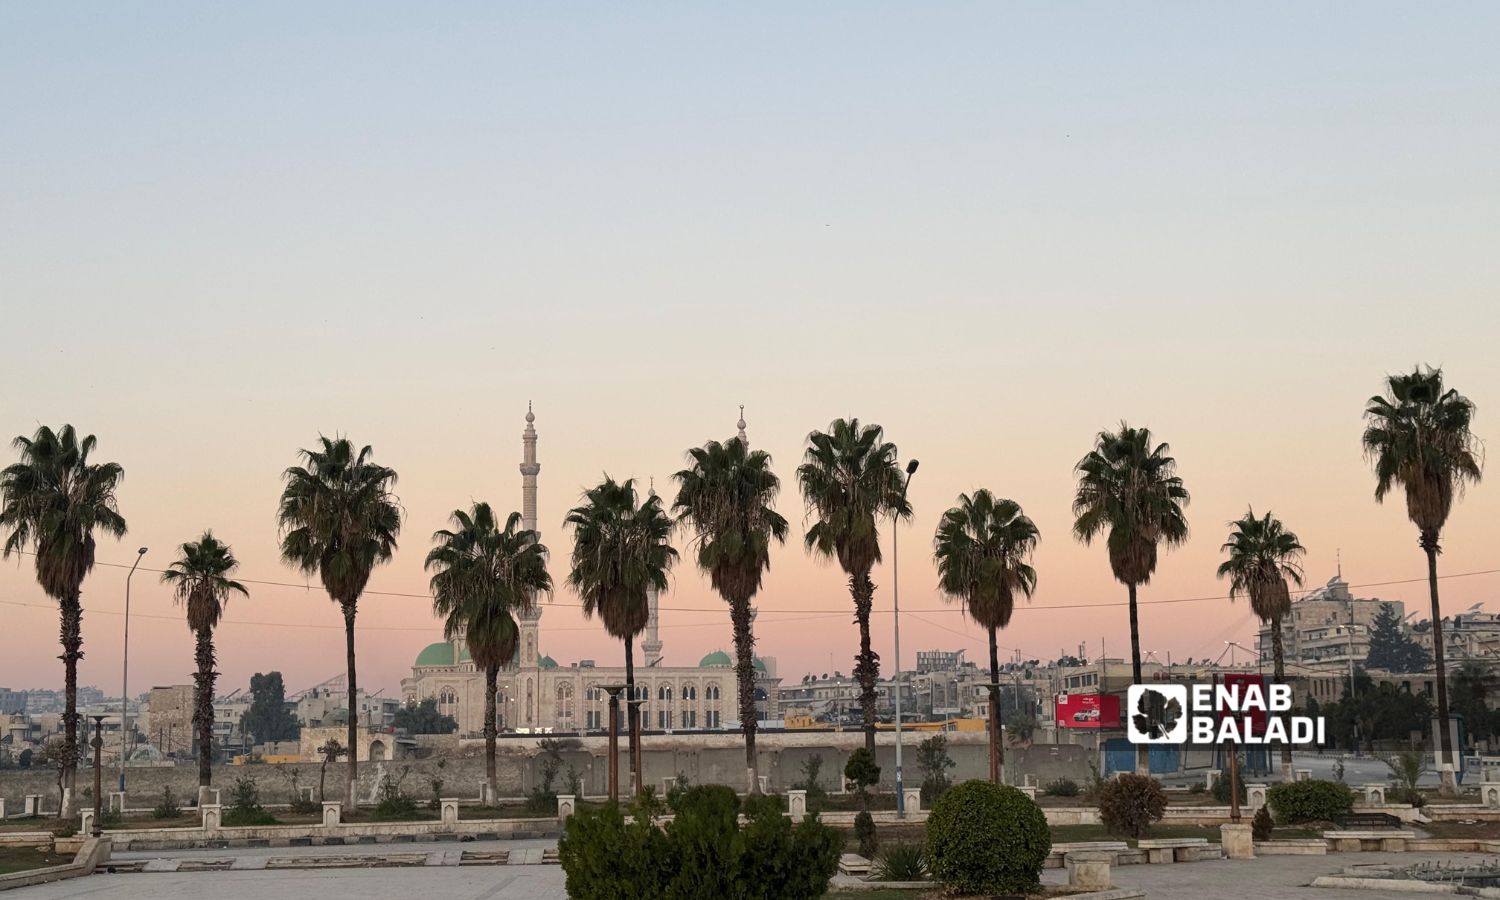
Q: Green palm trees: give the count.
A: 11